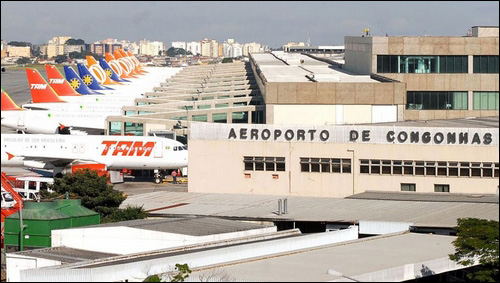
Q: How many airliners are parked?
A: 12